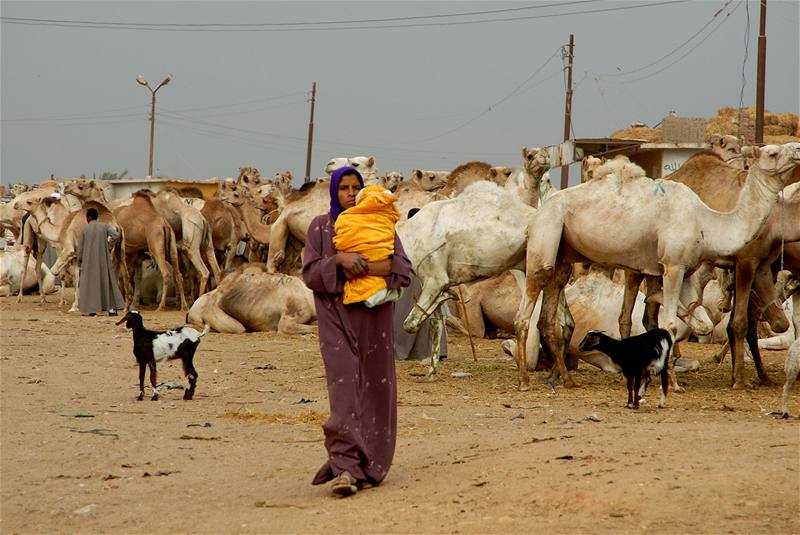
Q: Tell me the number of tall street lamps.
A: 1